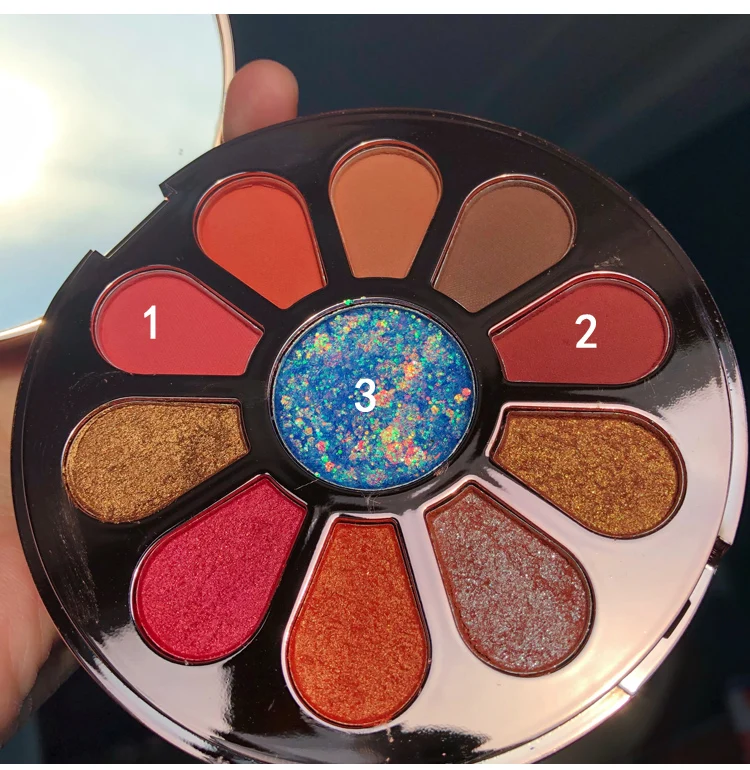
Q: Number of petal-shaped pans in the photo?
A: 10